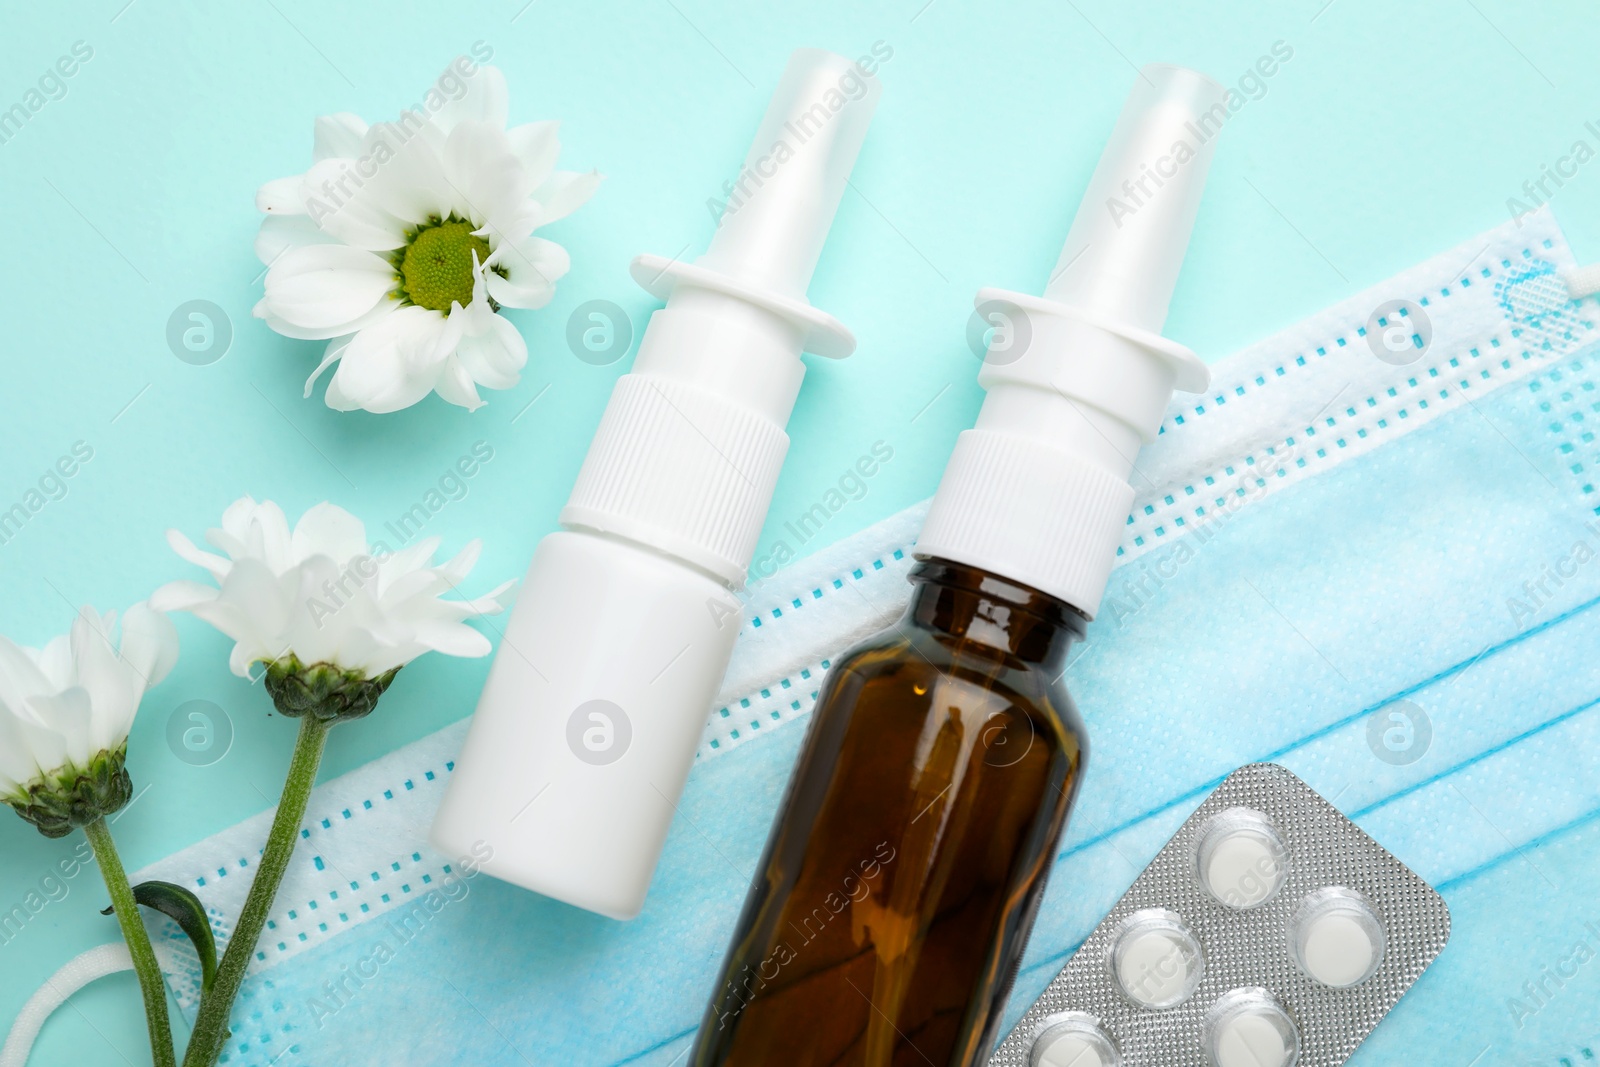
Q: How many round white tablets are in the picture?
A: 5